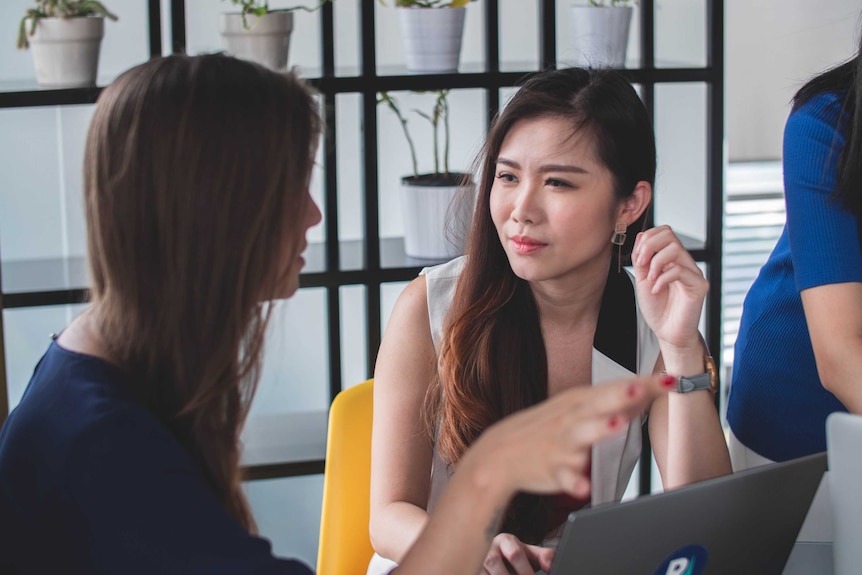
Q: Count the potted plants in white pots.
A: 5